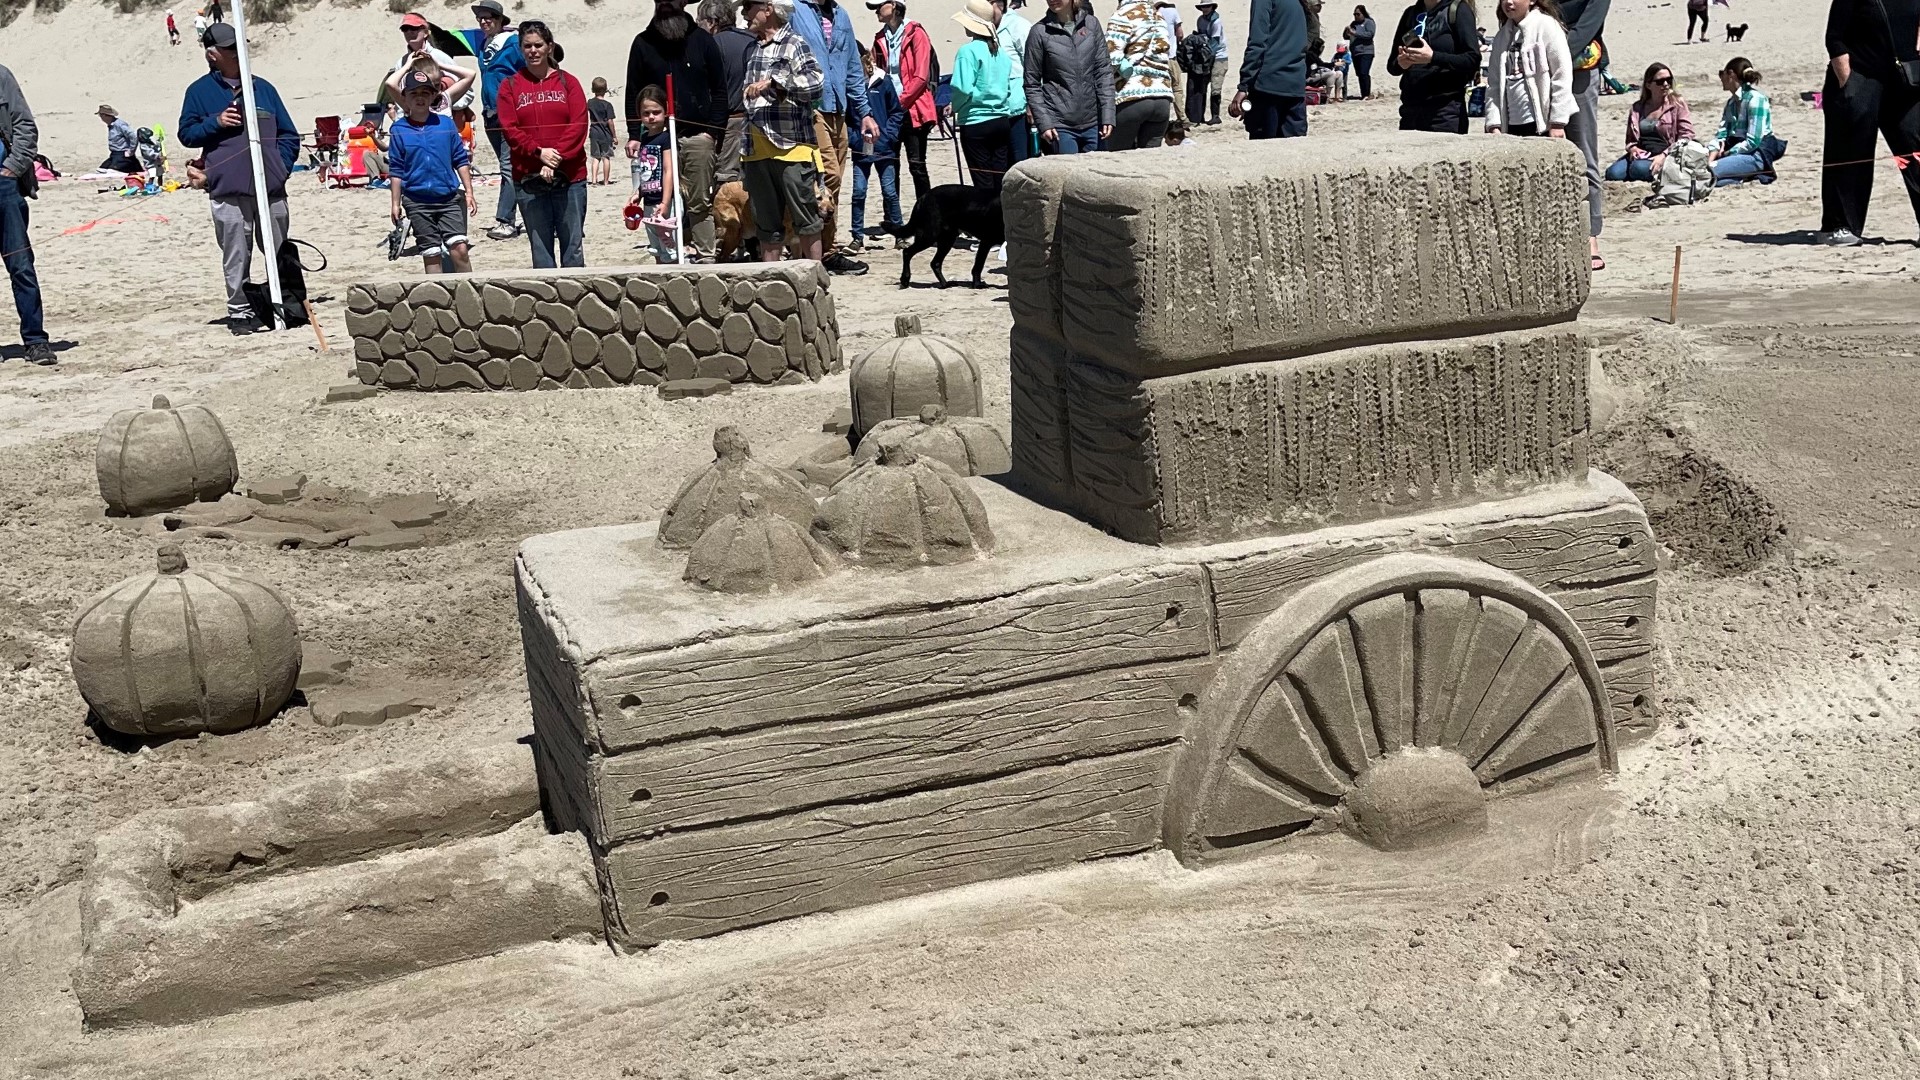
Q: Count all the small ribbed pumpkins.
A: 7